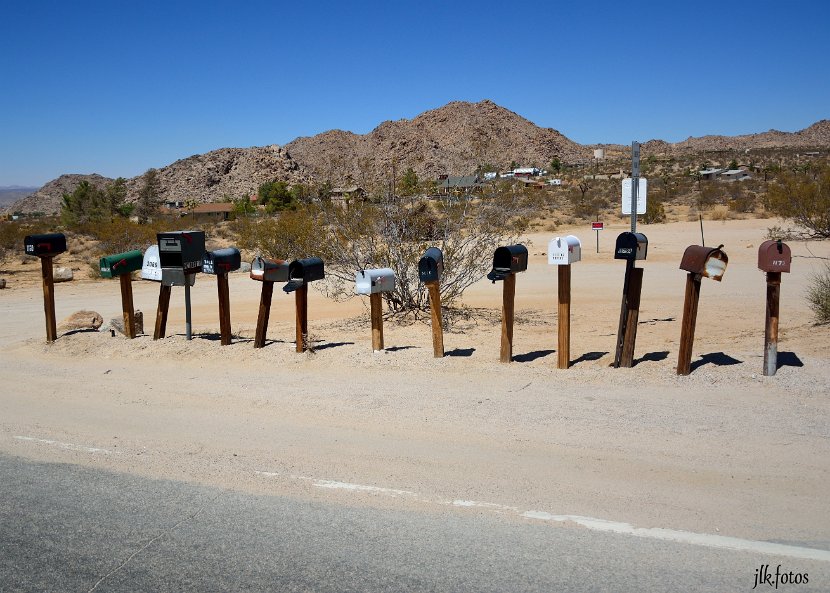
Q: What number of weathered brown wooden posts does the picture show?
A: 13